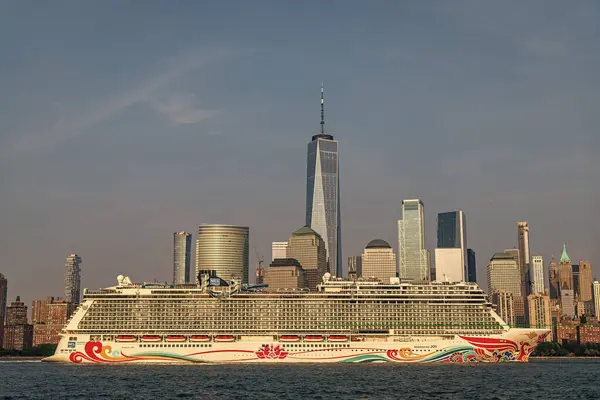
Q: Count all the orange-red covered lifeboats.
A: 8